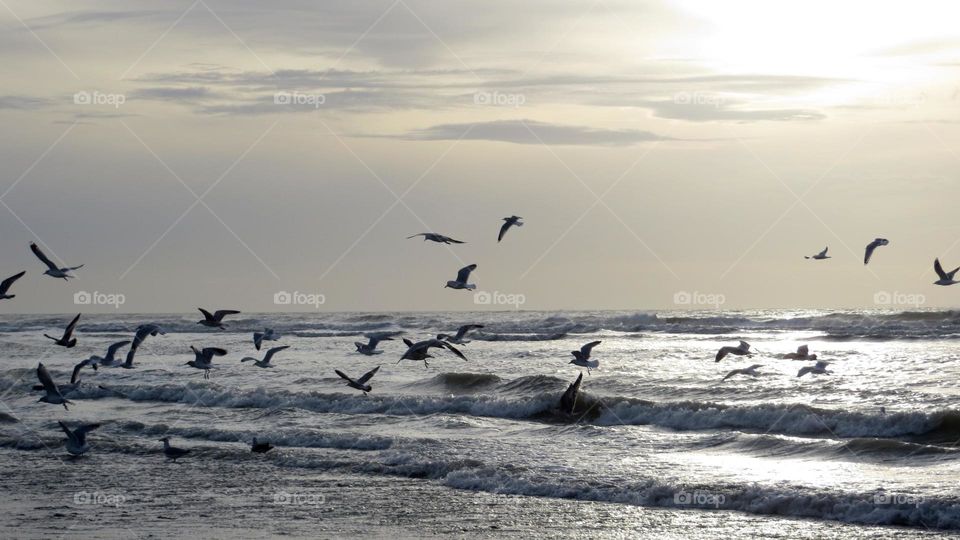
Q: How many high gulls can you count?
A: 8